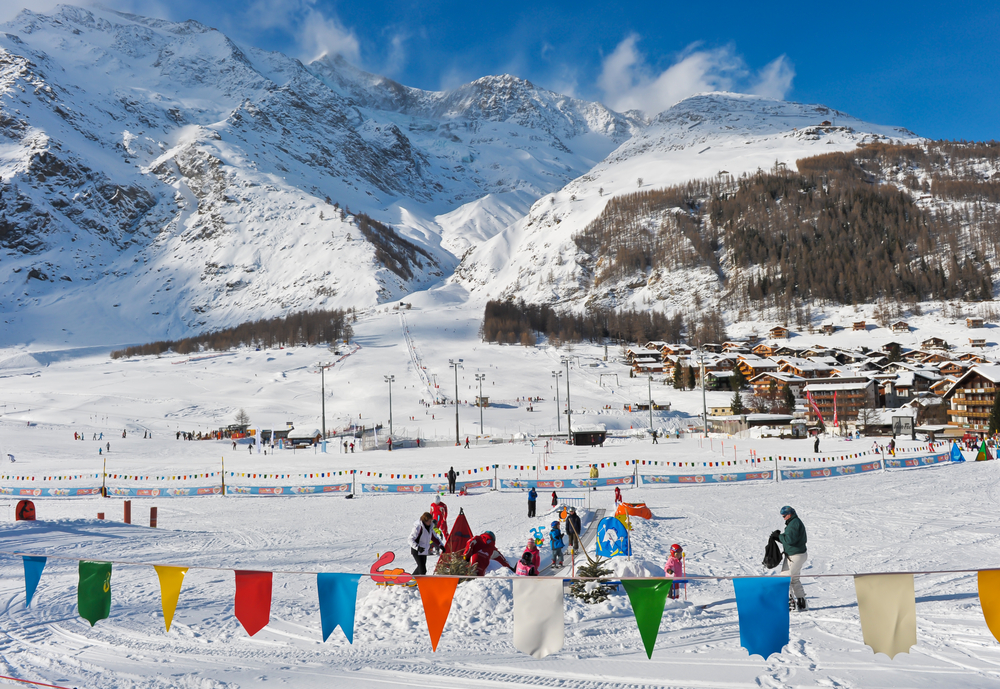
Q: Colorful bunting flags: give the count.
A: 11